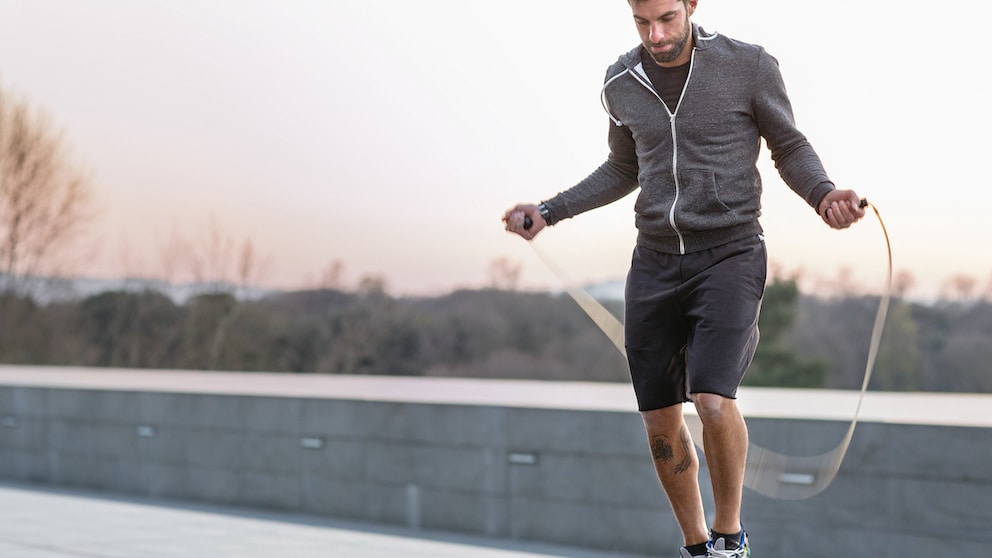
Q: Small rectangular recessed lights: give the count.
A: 5